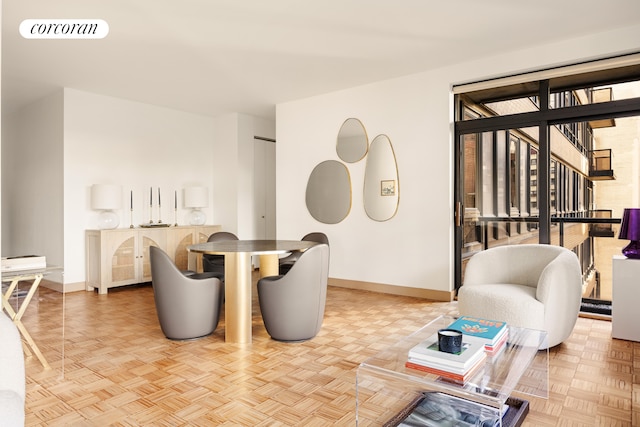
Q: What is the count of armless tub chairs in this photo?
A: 4